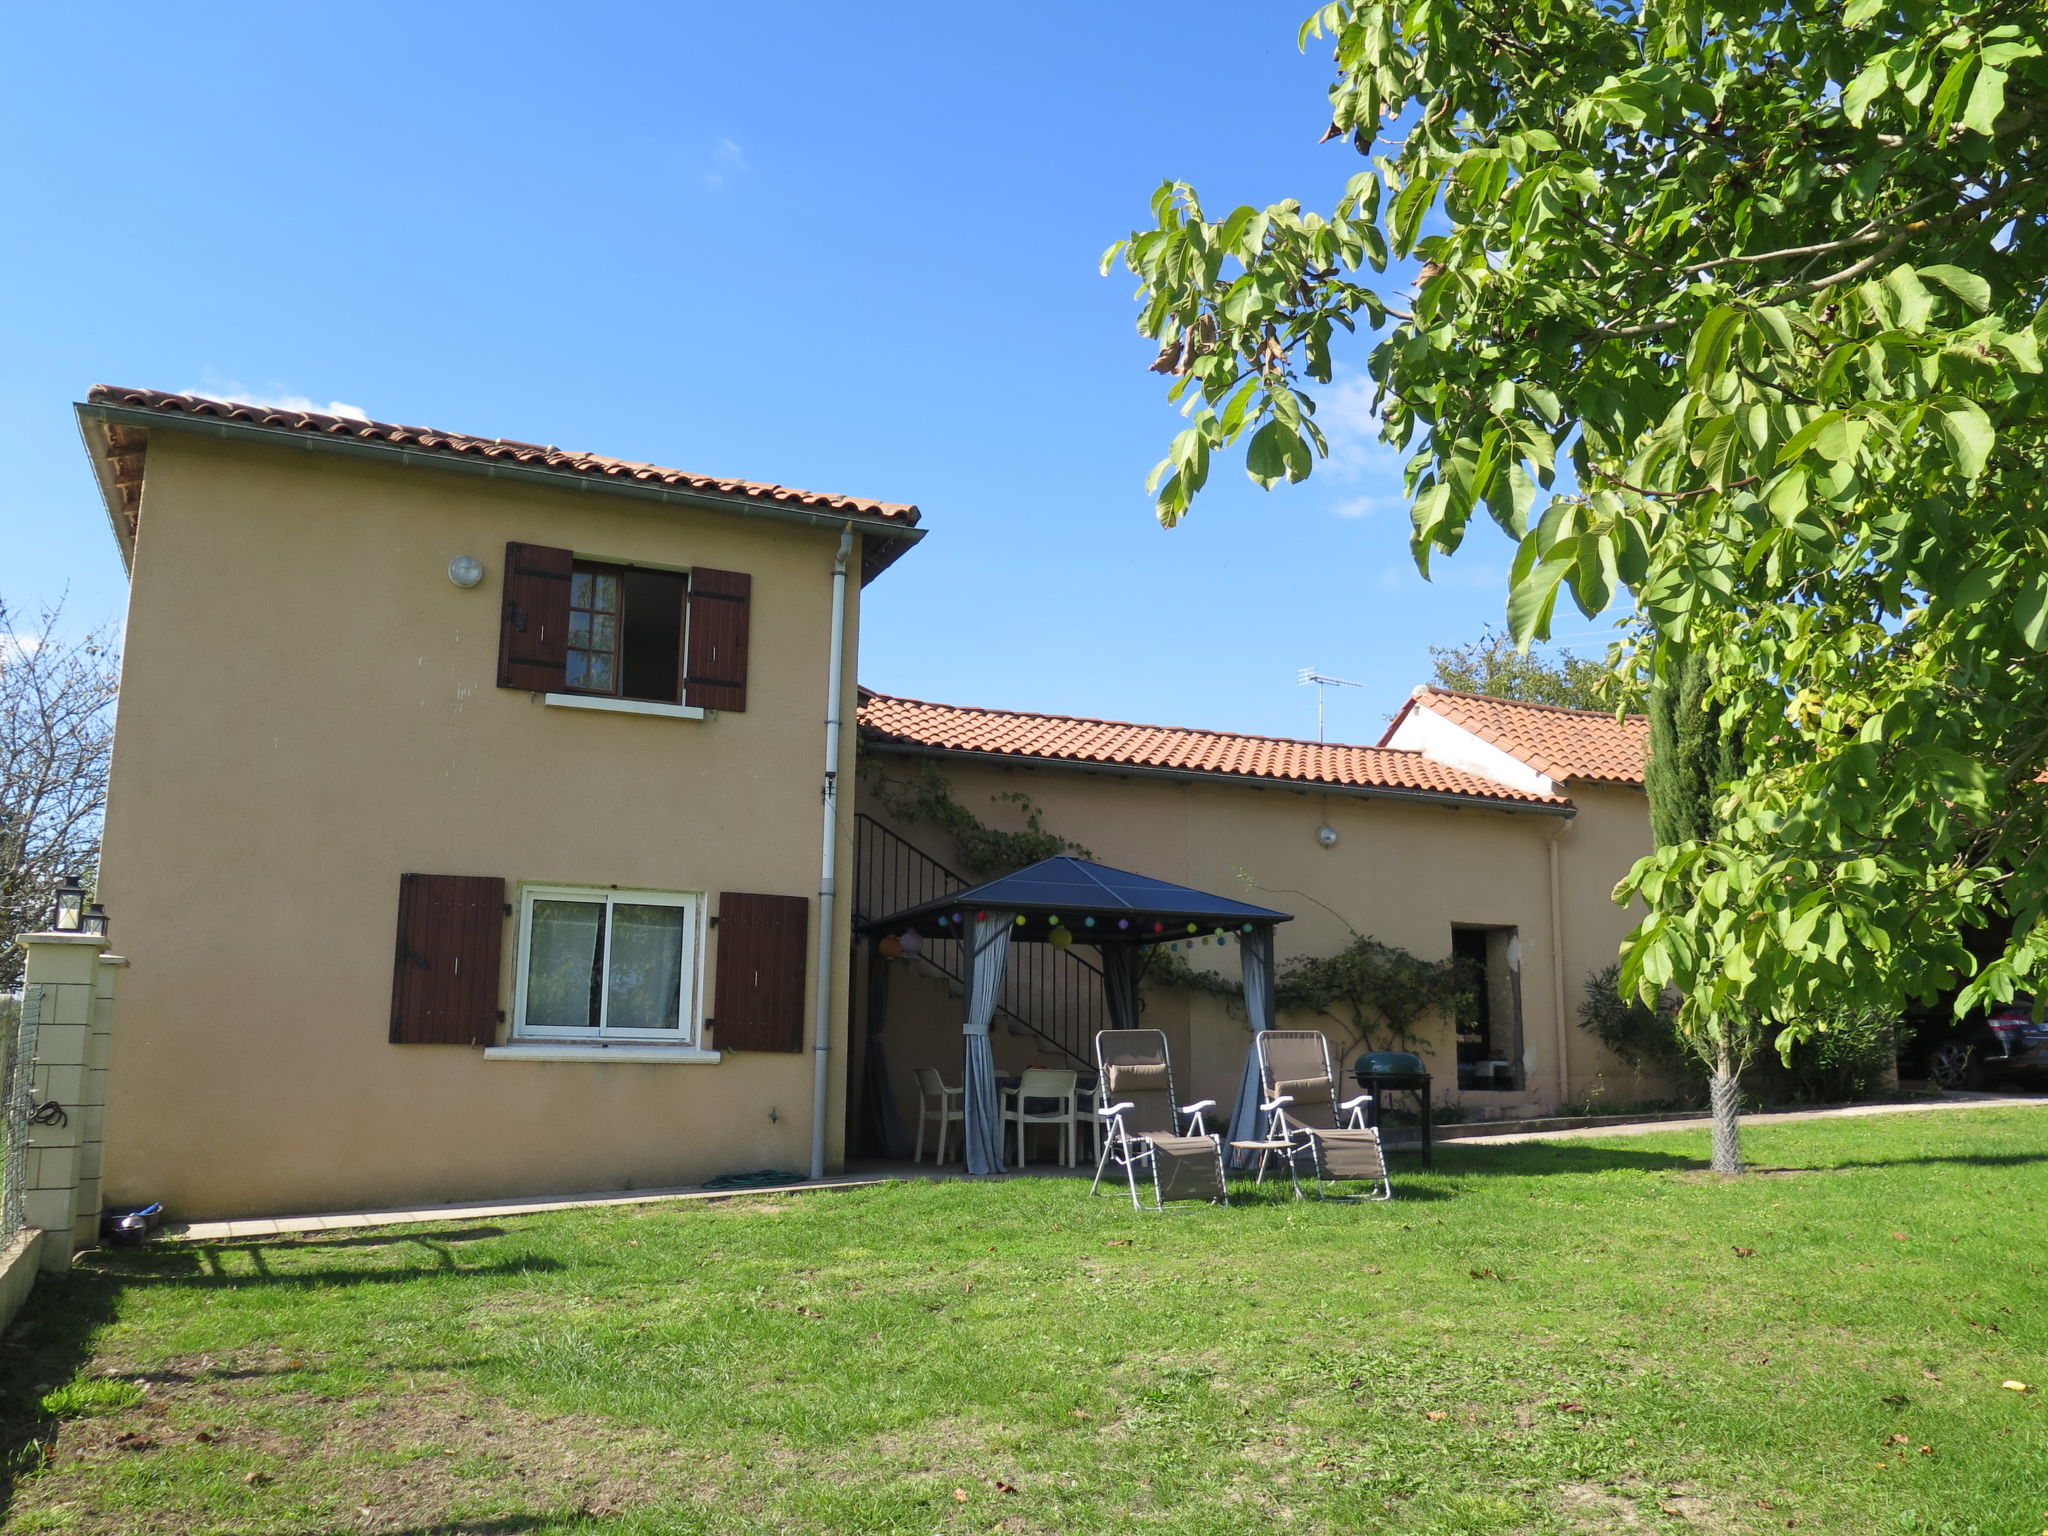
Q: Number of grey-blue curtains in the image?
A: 4